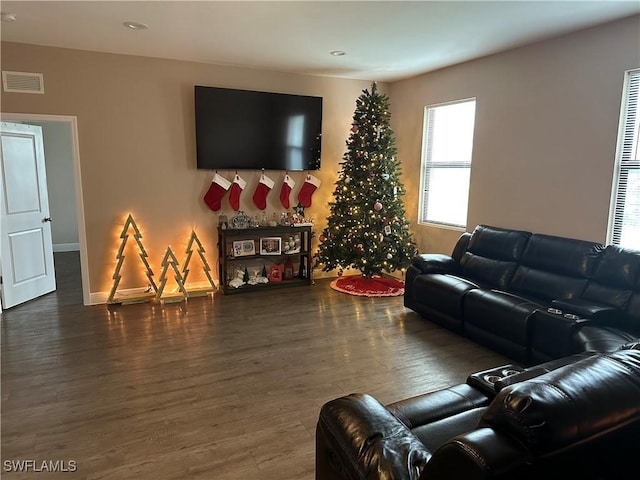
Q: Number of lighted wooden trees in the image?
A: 3